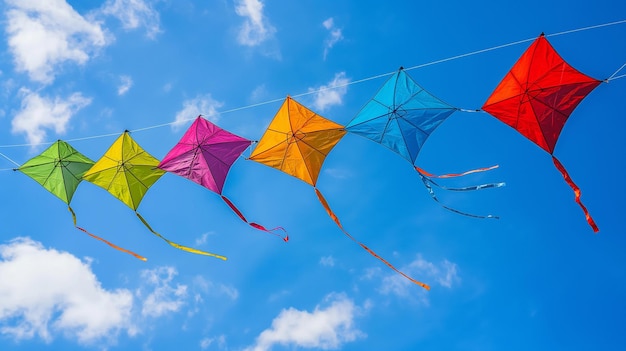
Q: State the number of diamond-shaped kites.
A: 6